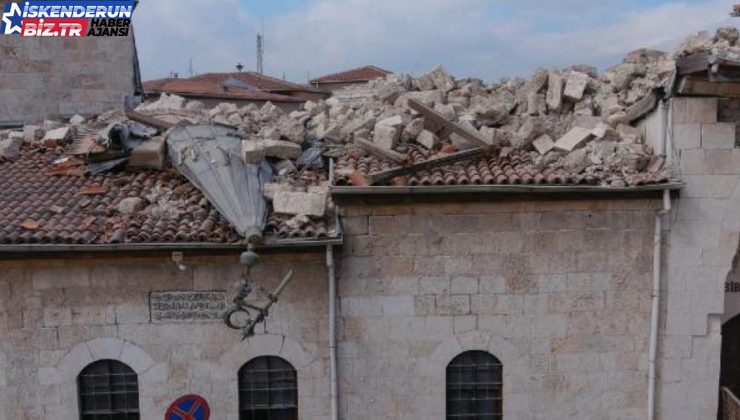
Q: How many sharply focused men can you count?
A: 0